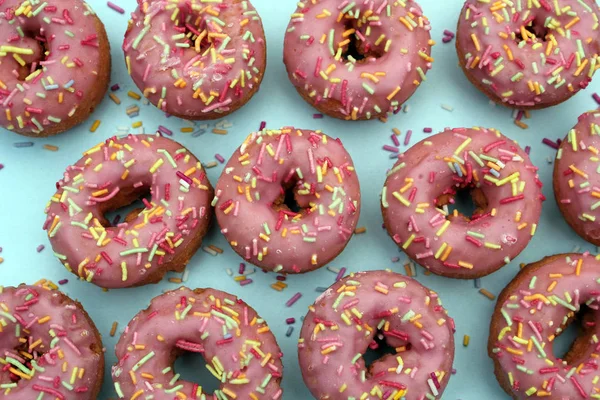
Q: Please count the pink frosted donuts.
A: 12